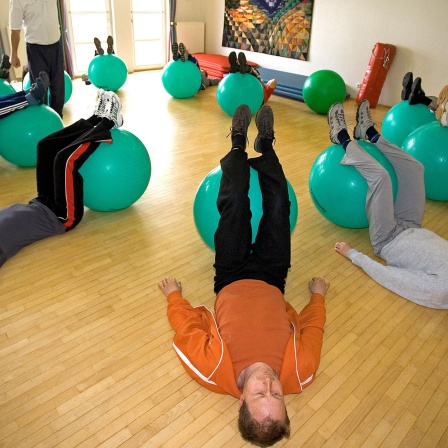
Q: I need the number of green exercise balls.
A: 12